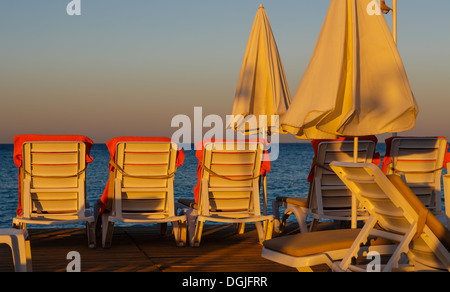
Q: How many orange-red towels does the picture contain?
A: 5